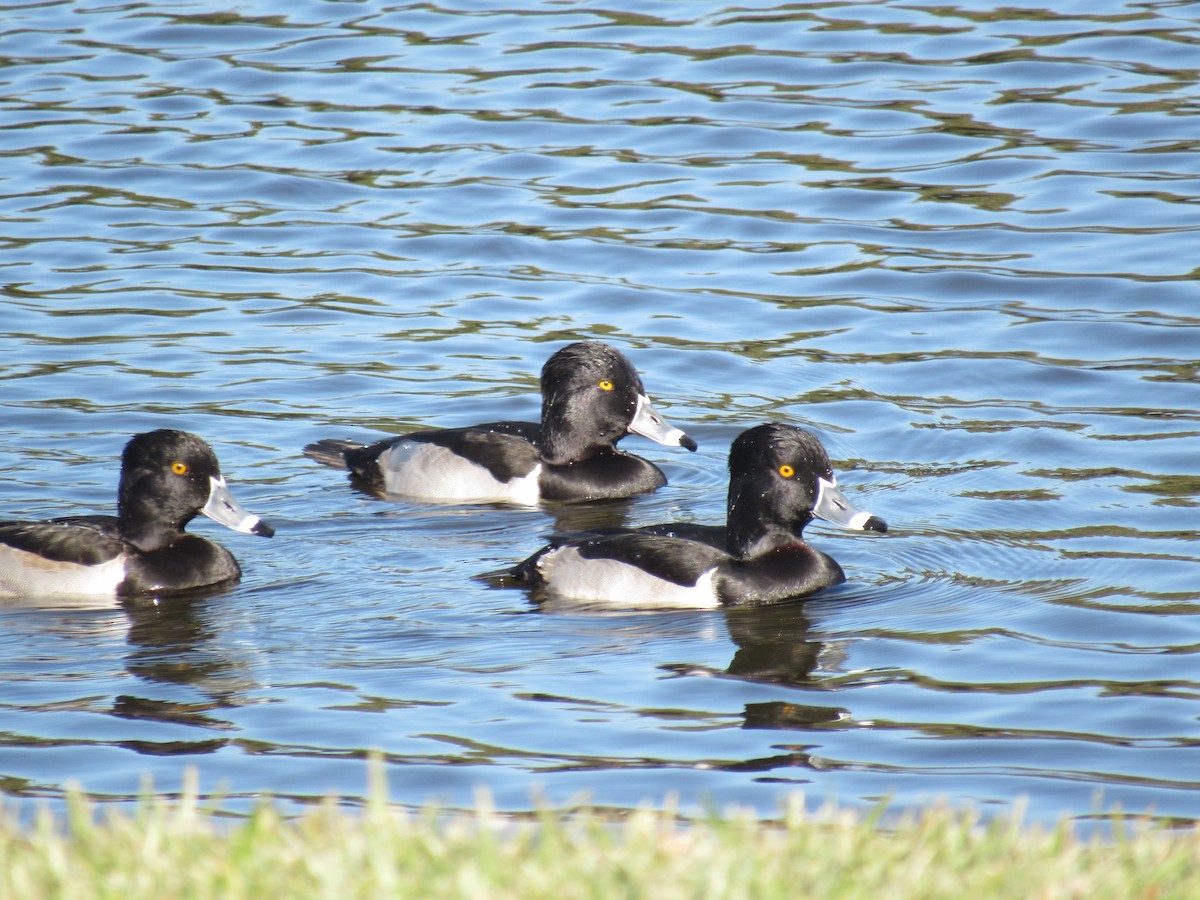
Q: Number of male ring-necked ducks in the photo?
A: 3